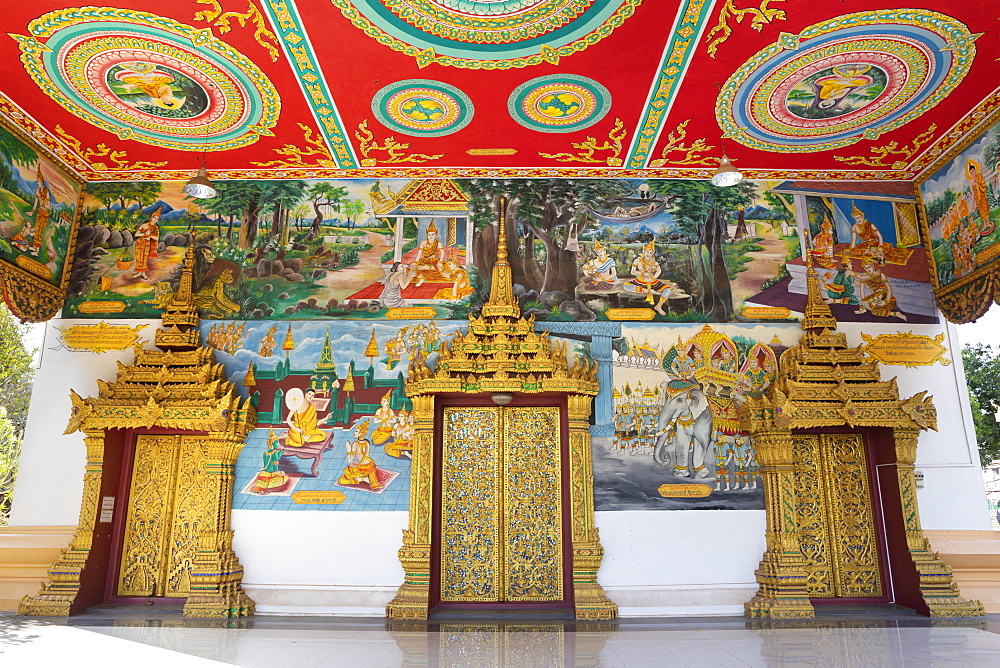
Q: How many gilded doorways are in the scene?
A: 3